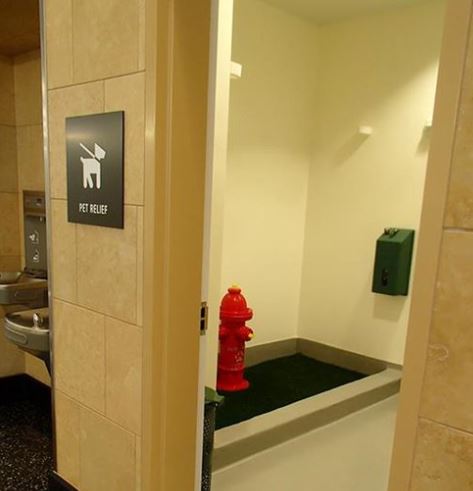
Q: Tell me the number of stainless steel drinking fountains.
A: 2